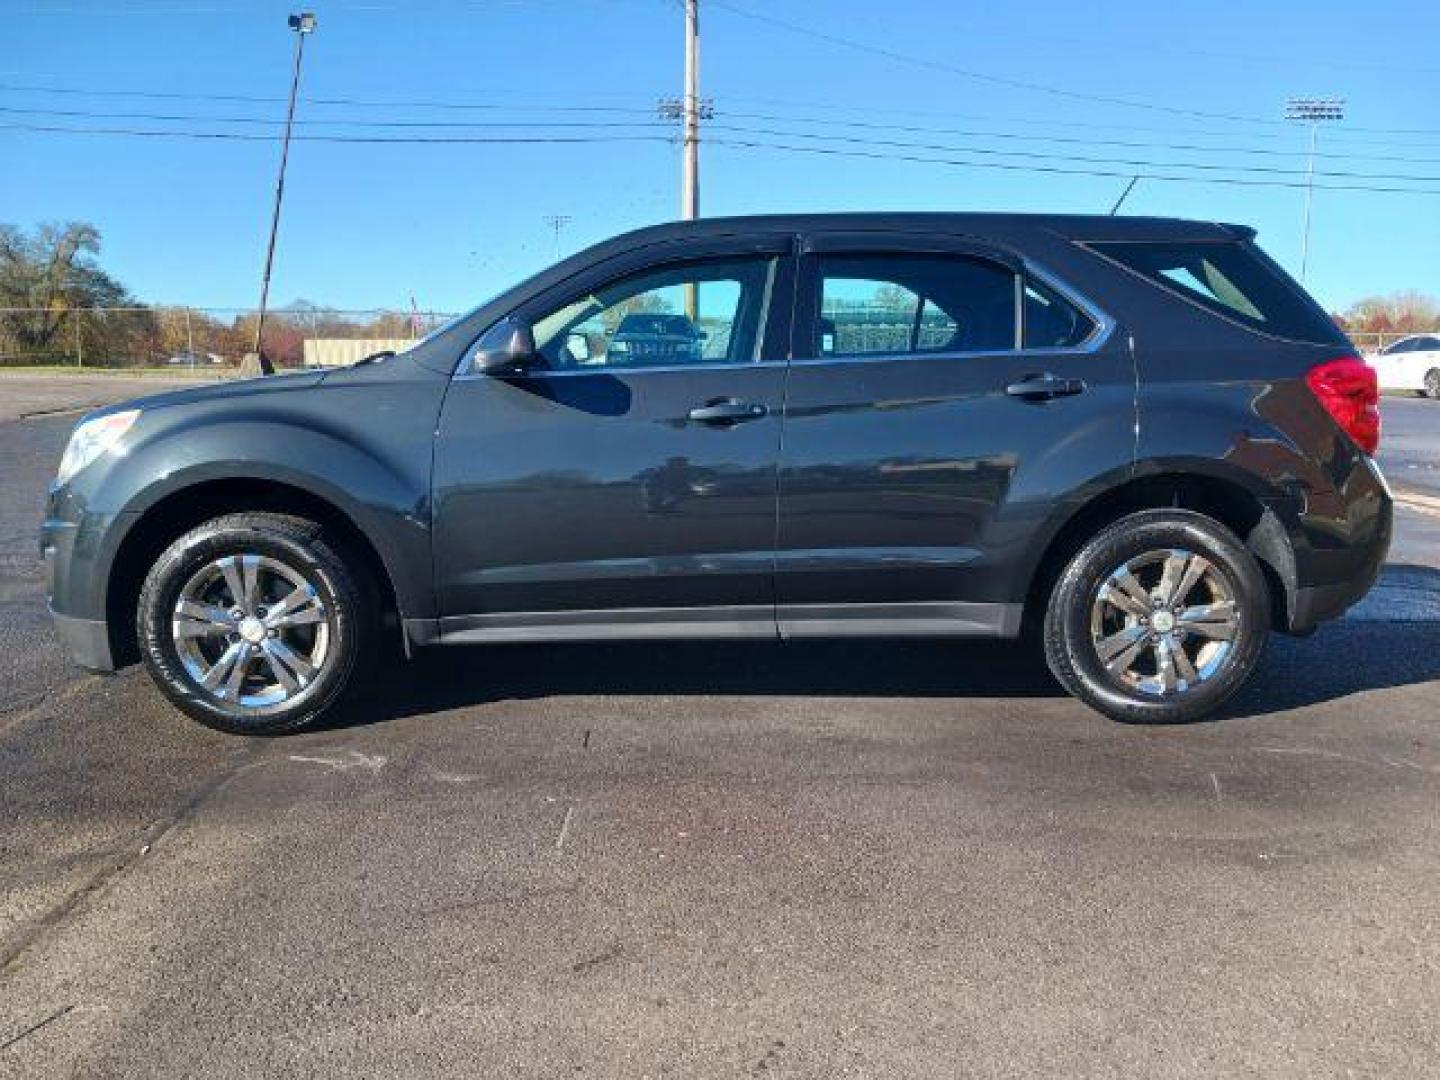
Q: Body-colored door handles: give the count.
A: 2